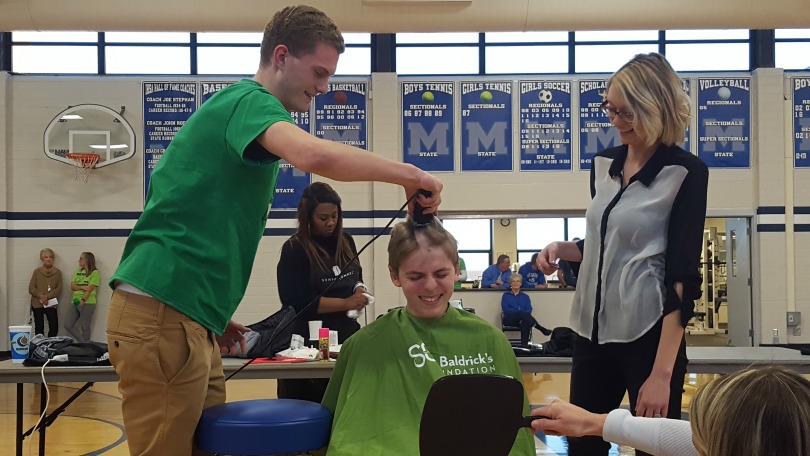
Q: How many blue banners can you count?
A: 11